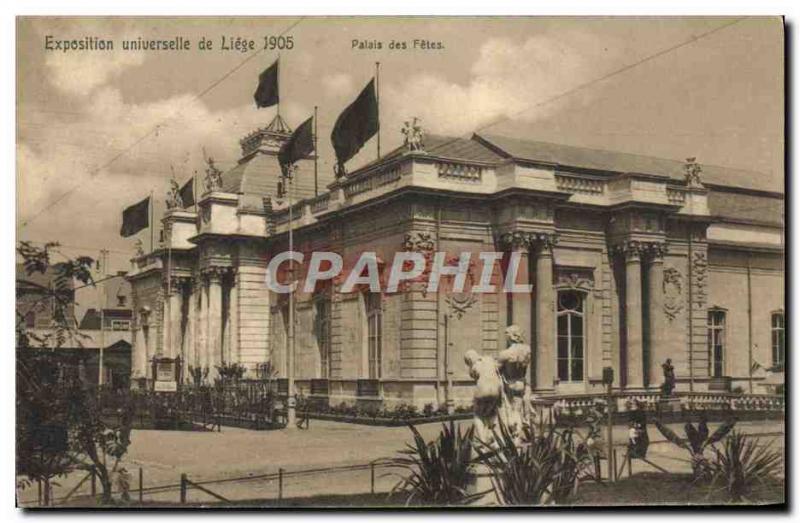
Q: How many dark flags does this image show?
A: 5